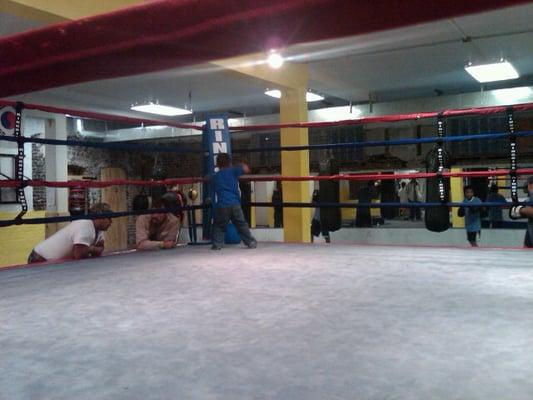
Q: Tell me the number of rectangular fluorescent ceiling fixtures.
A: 3